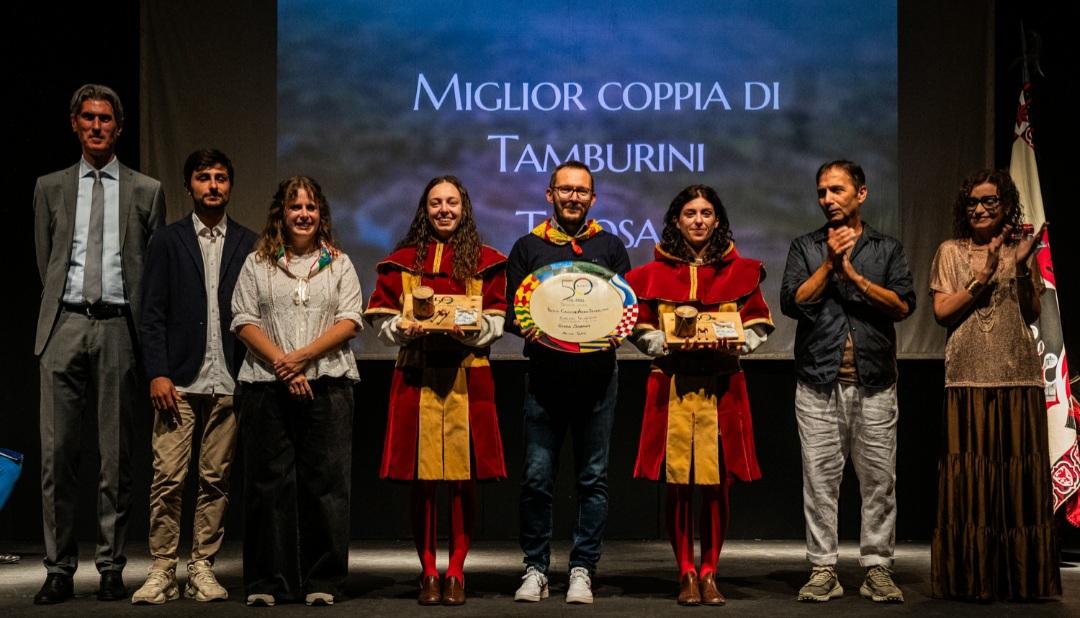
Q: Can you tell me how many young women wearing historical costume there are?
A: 2